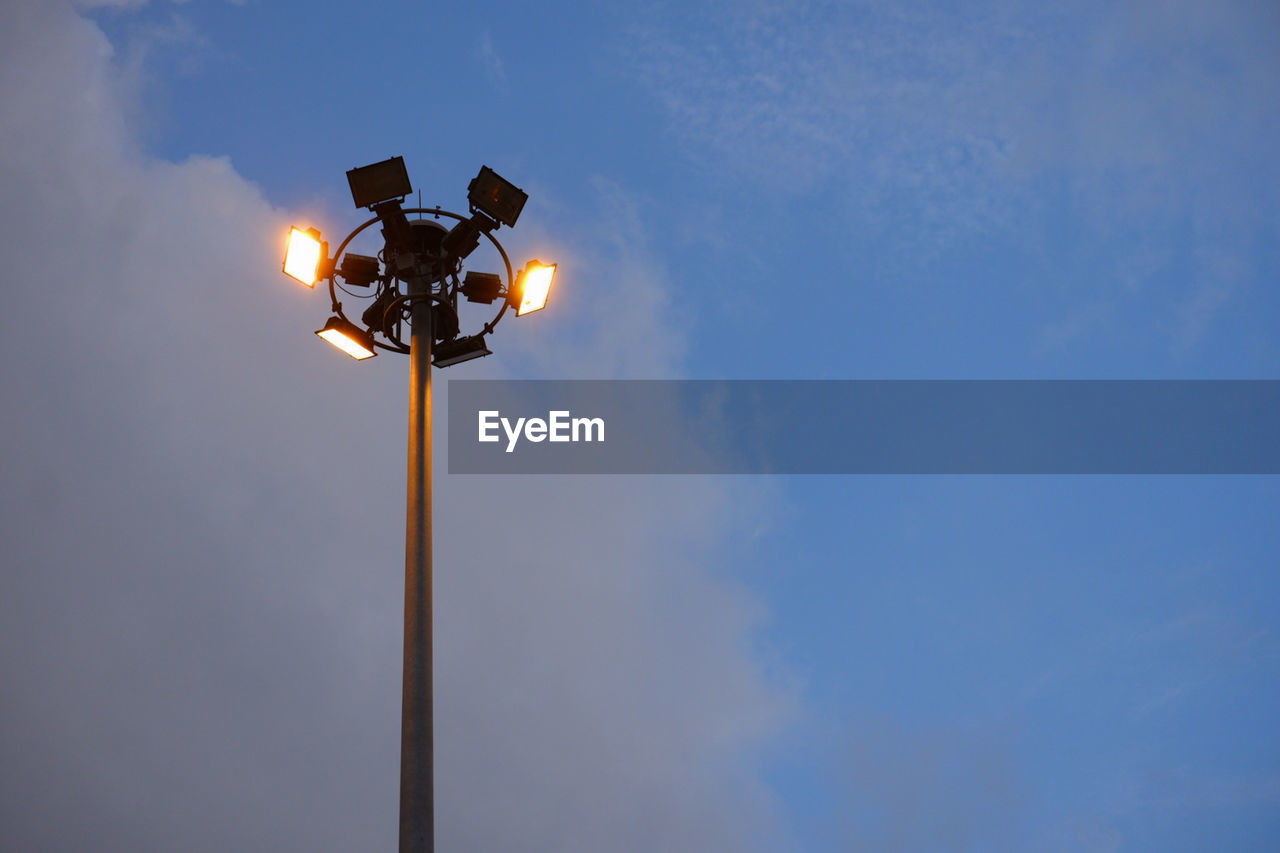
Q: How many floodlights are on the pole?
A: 6